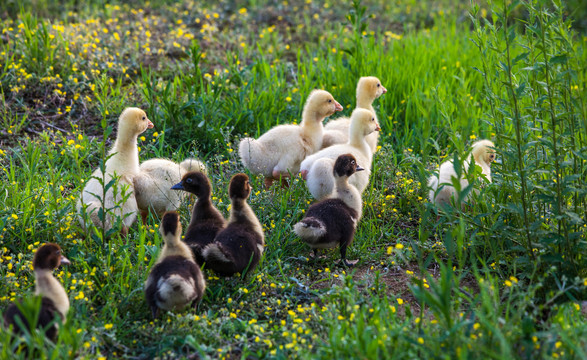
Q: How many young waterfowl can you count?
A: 11